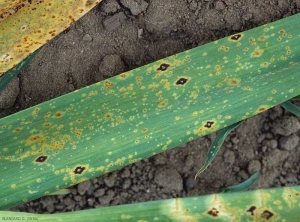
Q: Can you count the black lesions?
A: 9